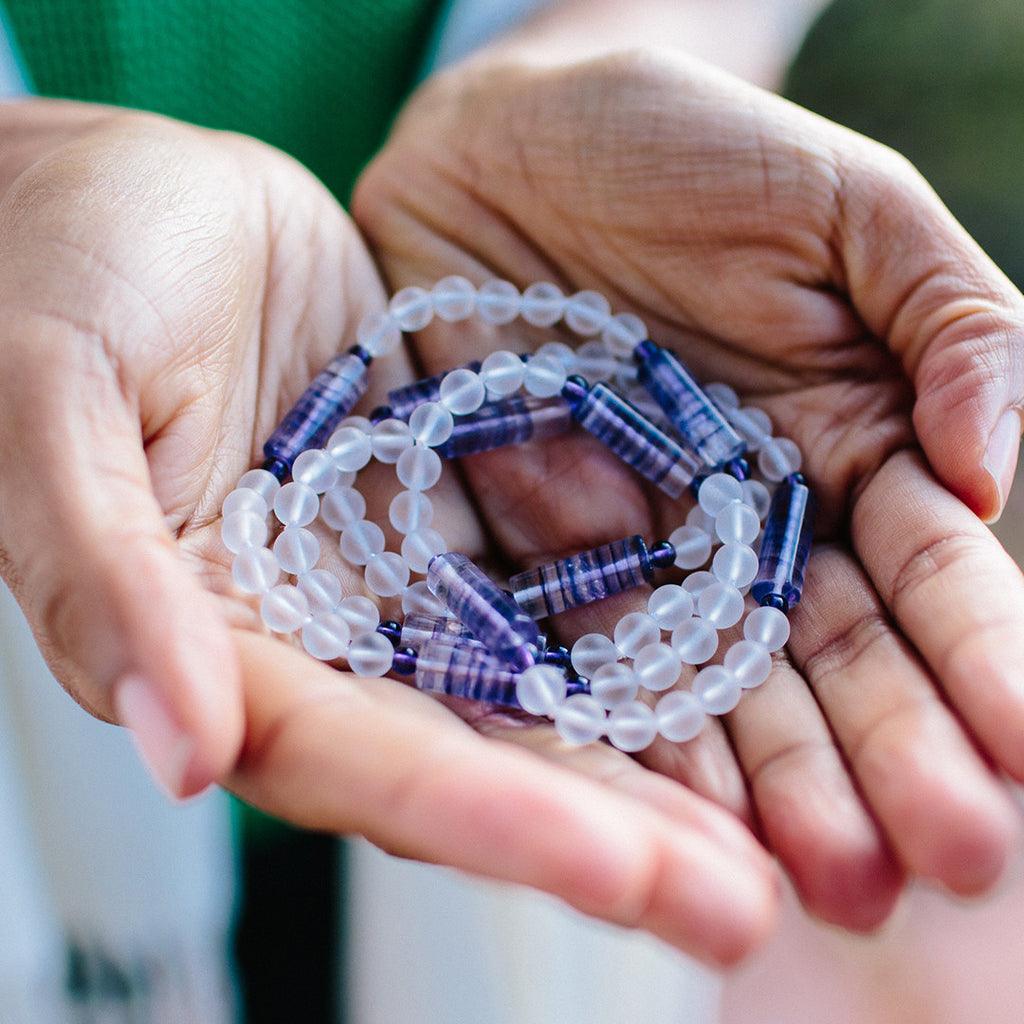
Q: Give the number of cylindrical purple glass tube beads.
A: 10